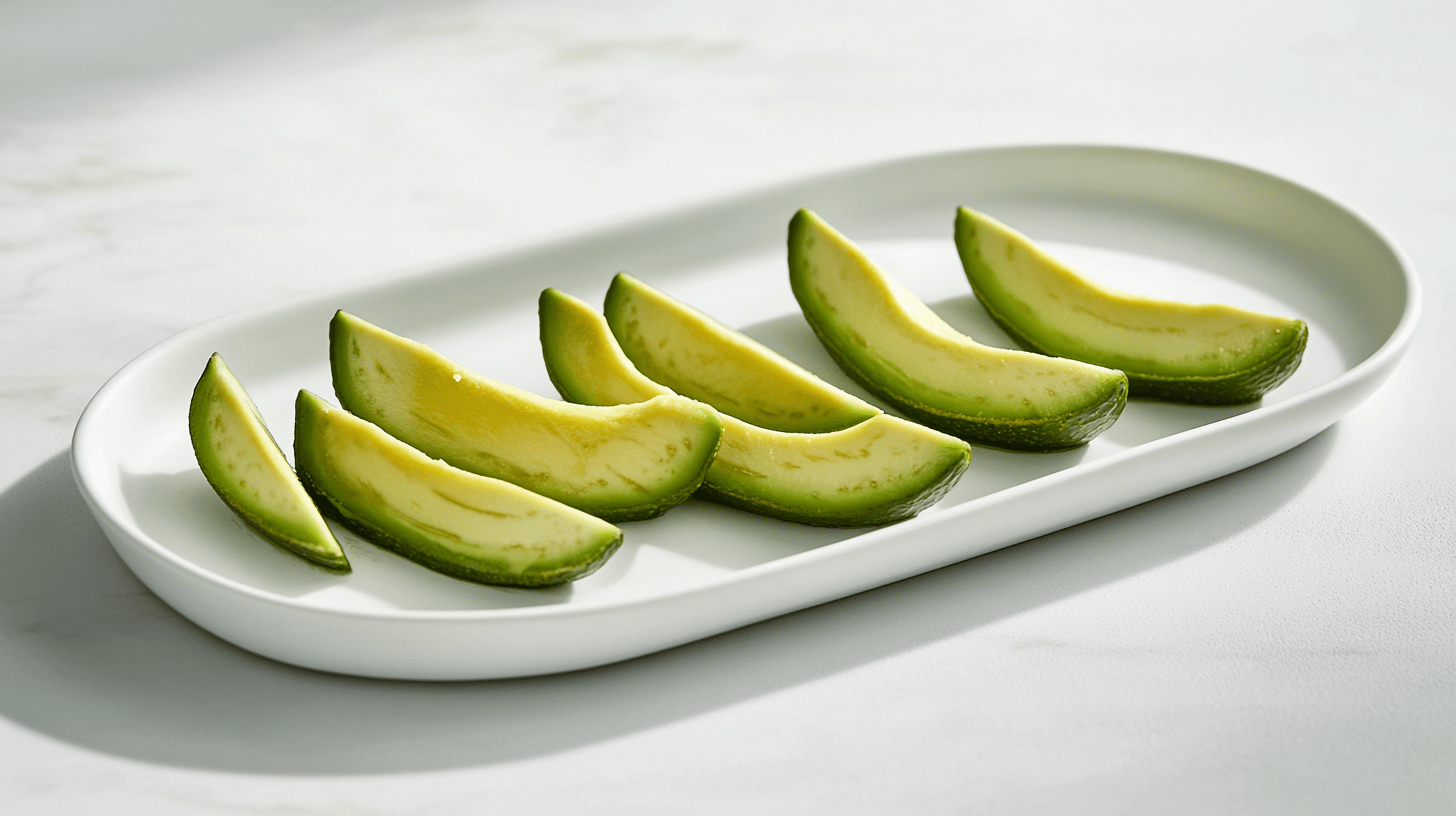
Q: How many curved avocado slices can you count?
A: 7